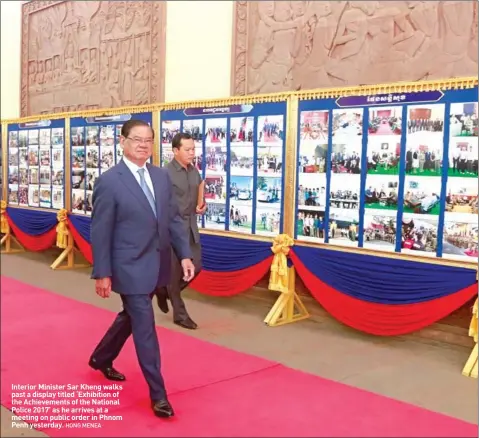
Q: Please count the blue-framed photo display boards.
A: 4